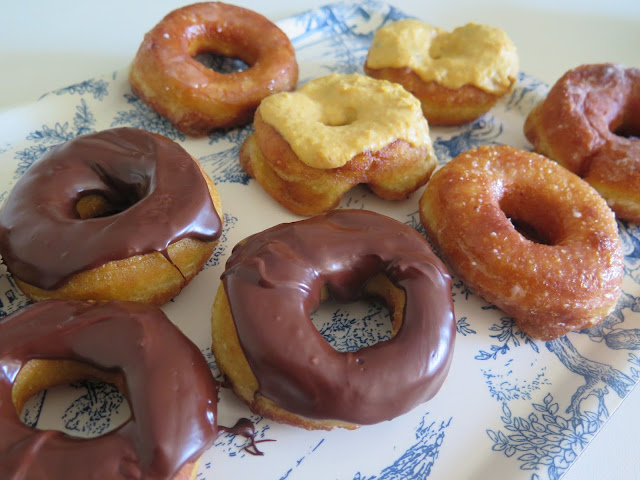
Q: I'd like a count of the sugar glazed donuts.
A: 3